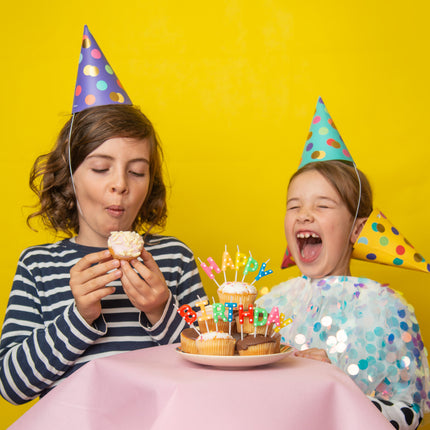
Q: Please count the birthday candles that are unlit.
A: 13